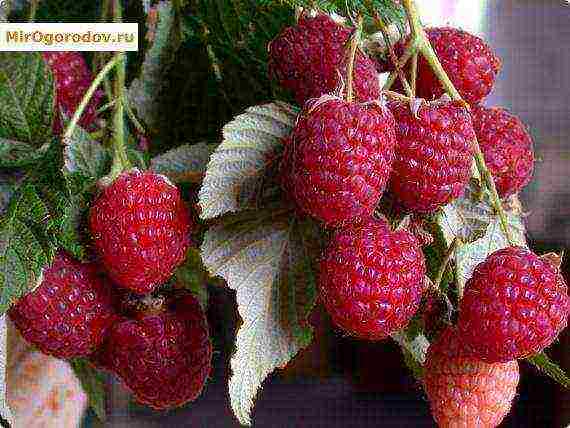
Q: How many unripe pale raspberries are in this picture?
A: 1